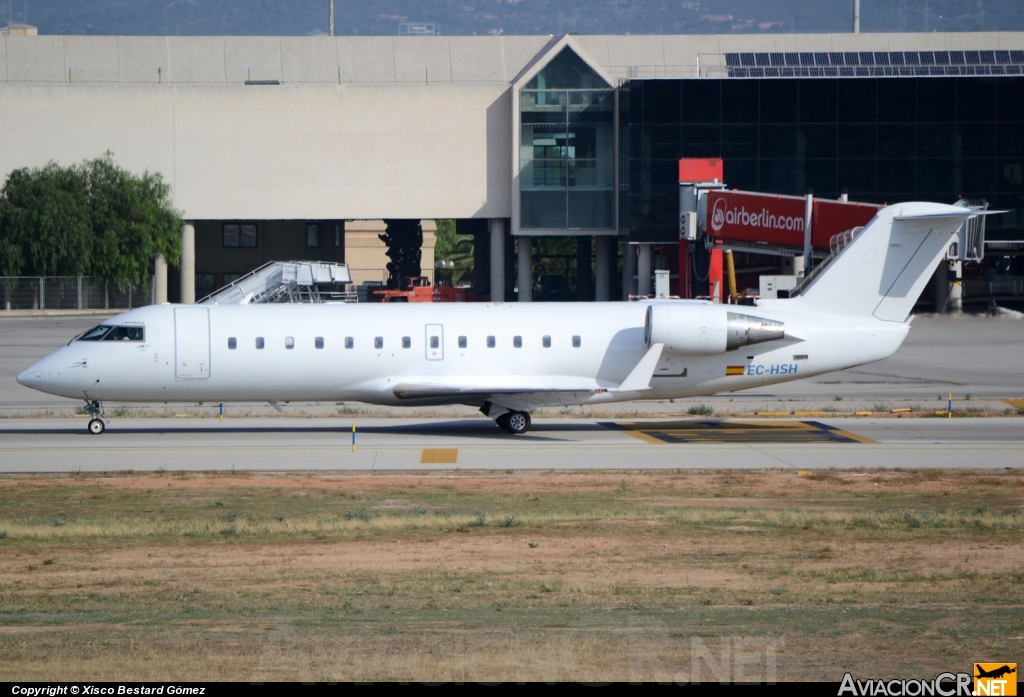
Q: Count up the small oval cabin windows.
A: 13